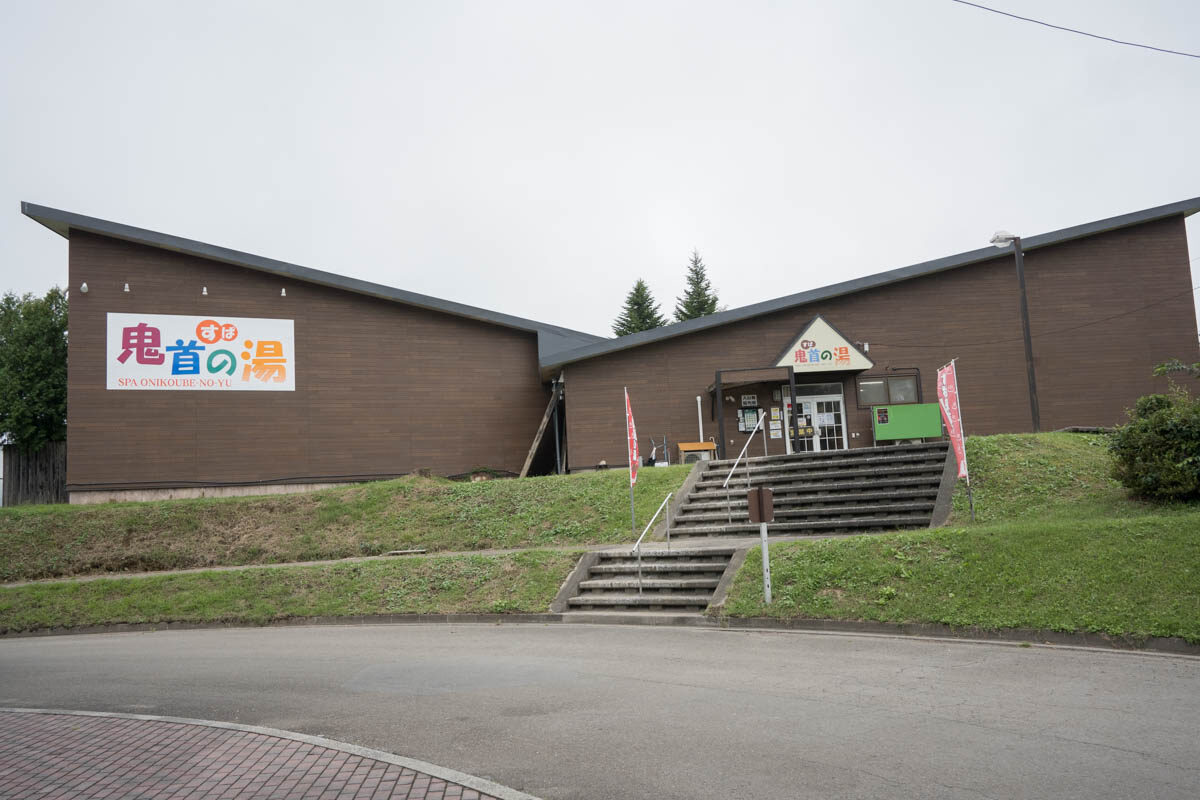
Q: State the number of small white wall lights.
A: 4